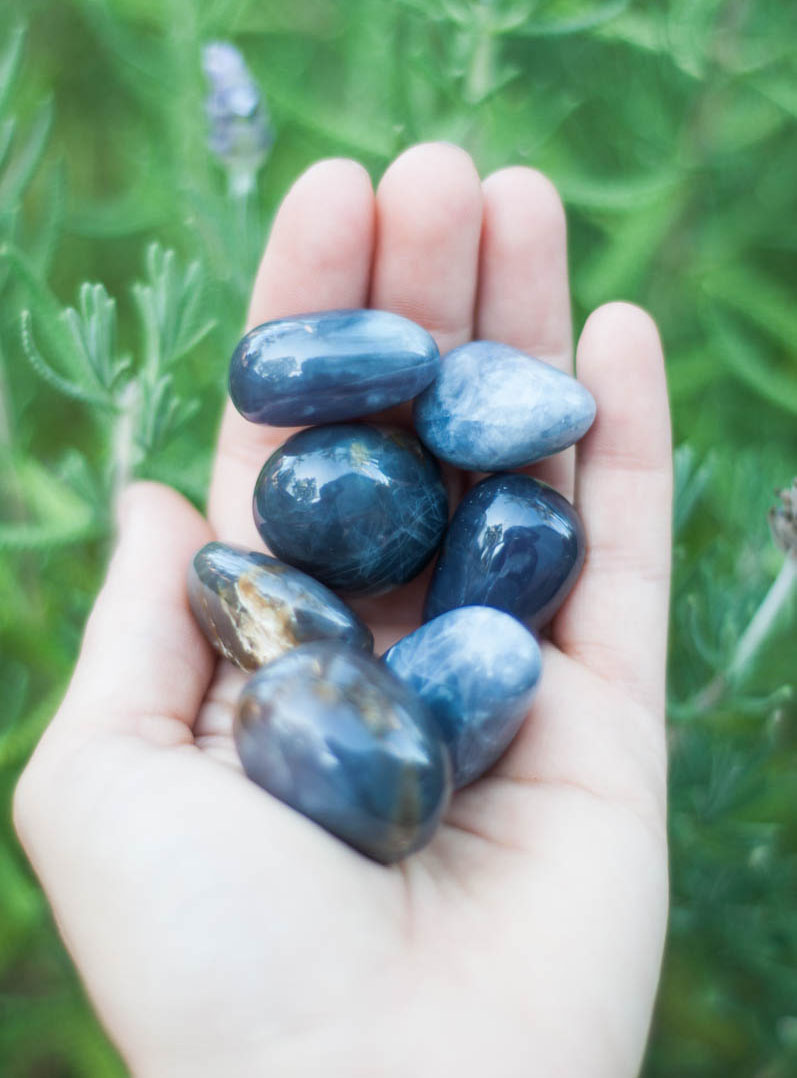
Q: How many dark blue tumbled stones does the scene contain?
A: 2